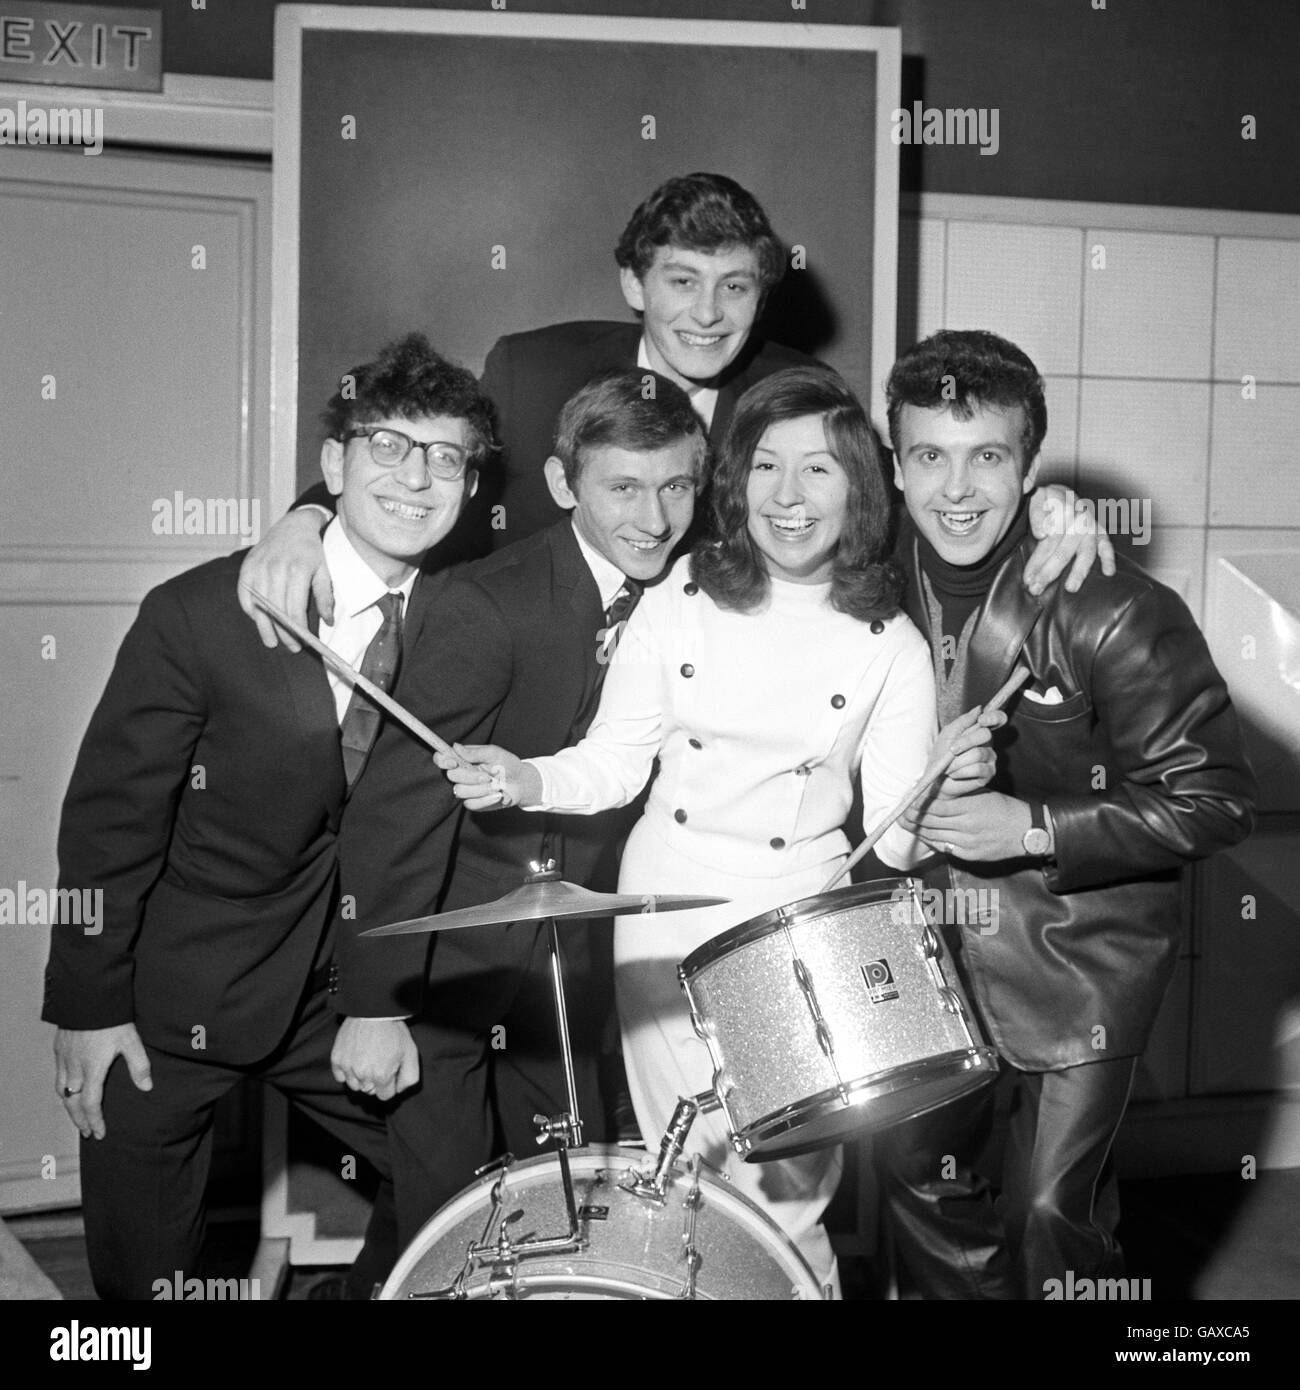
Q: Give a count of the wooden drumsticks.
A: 2